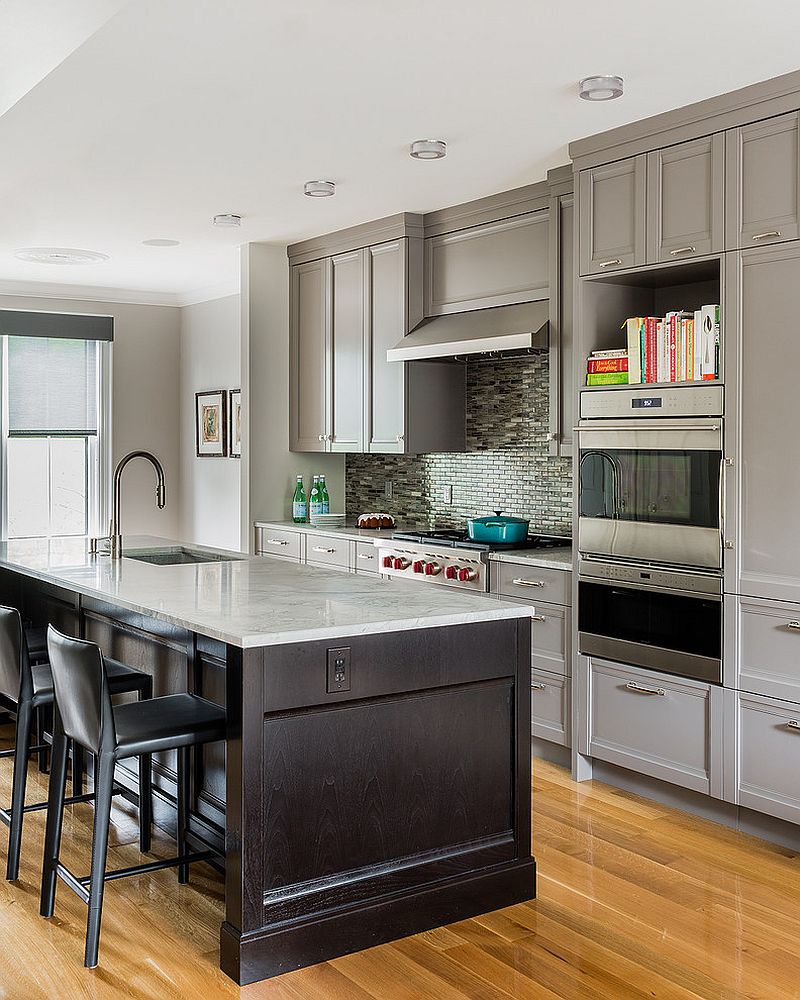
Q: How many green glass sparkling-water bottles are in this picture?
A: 3